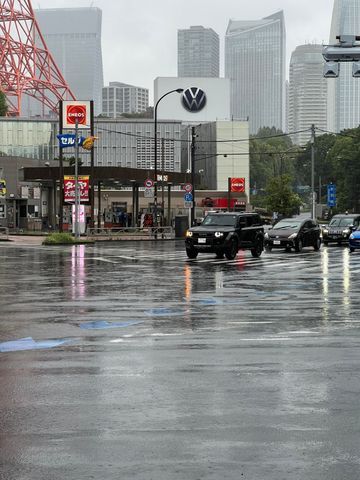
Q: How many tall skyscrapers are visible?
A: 5